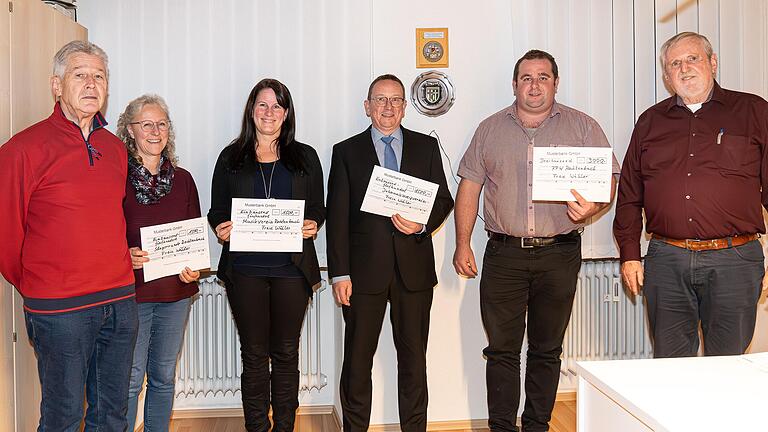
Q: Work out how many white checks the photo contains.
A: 4